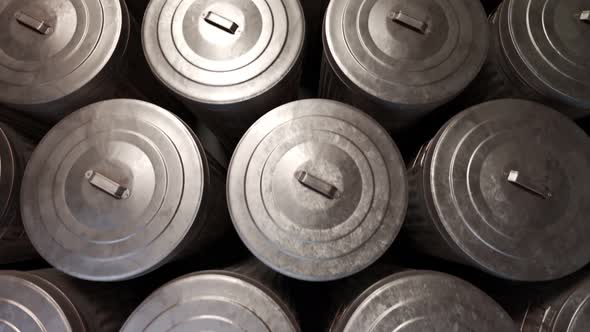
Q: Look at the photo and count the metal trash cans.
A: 12